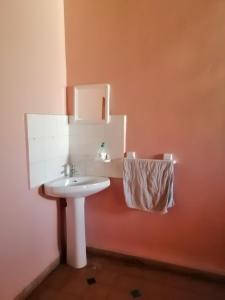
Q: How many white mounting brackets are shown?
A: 2